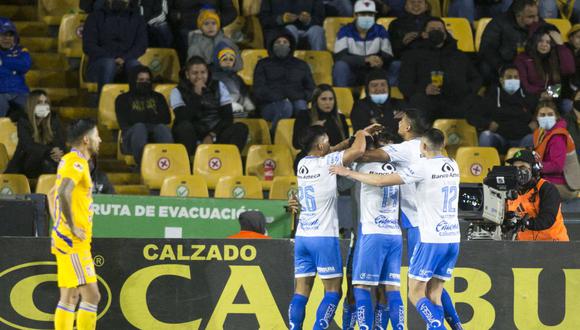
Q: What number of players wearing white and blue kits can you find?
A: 4